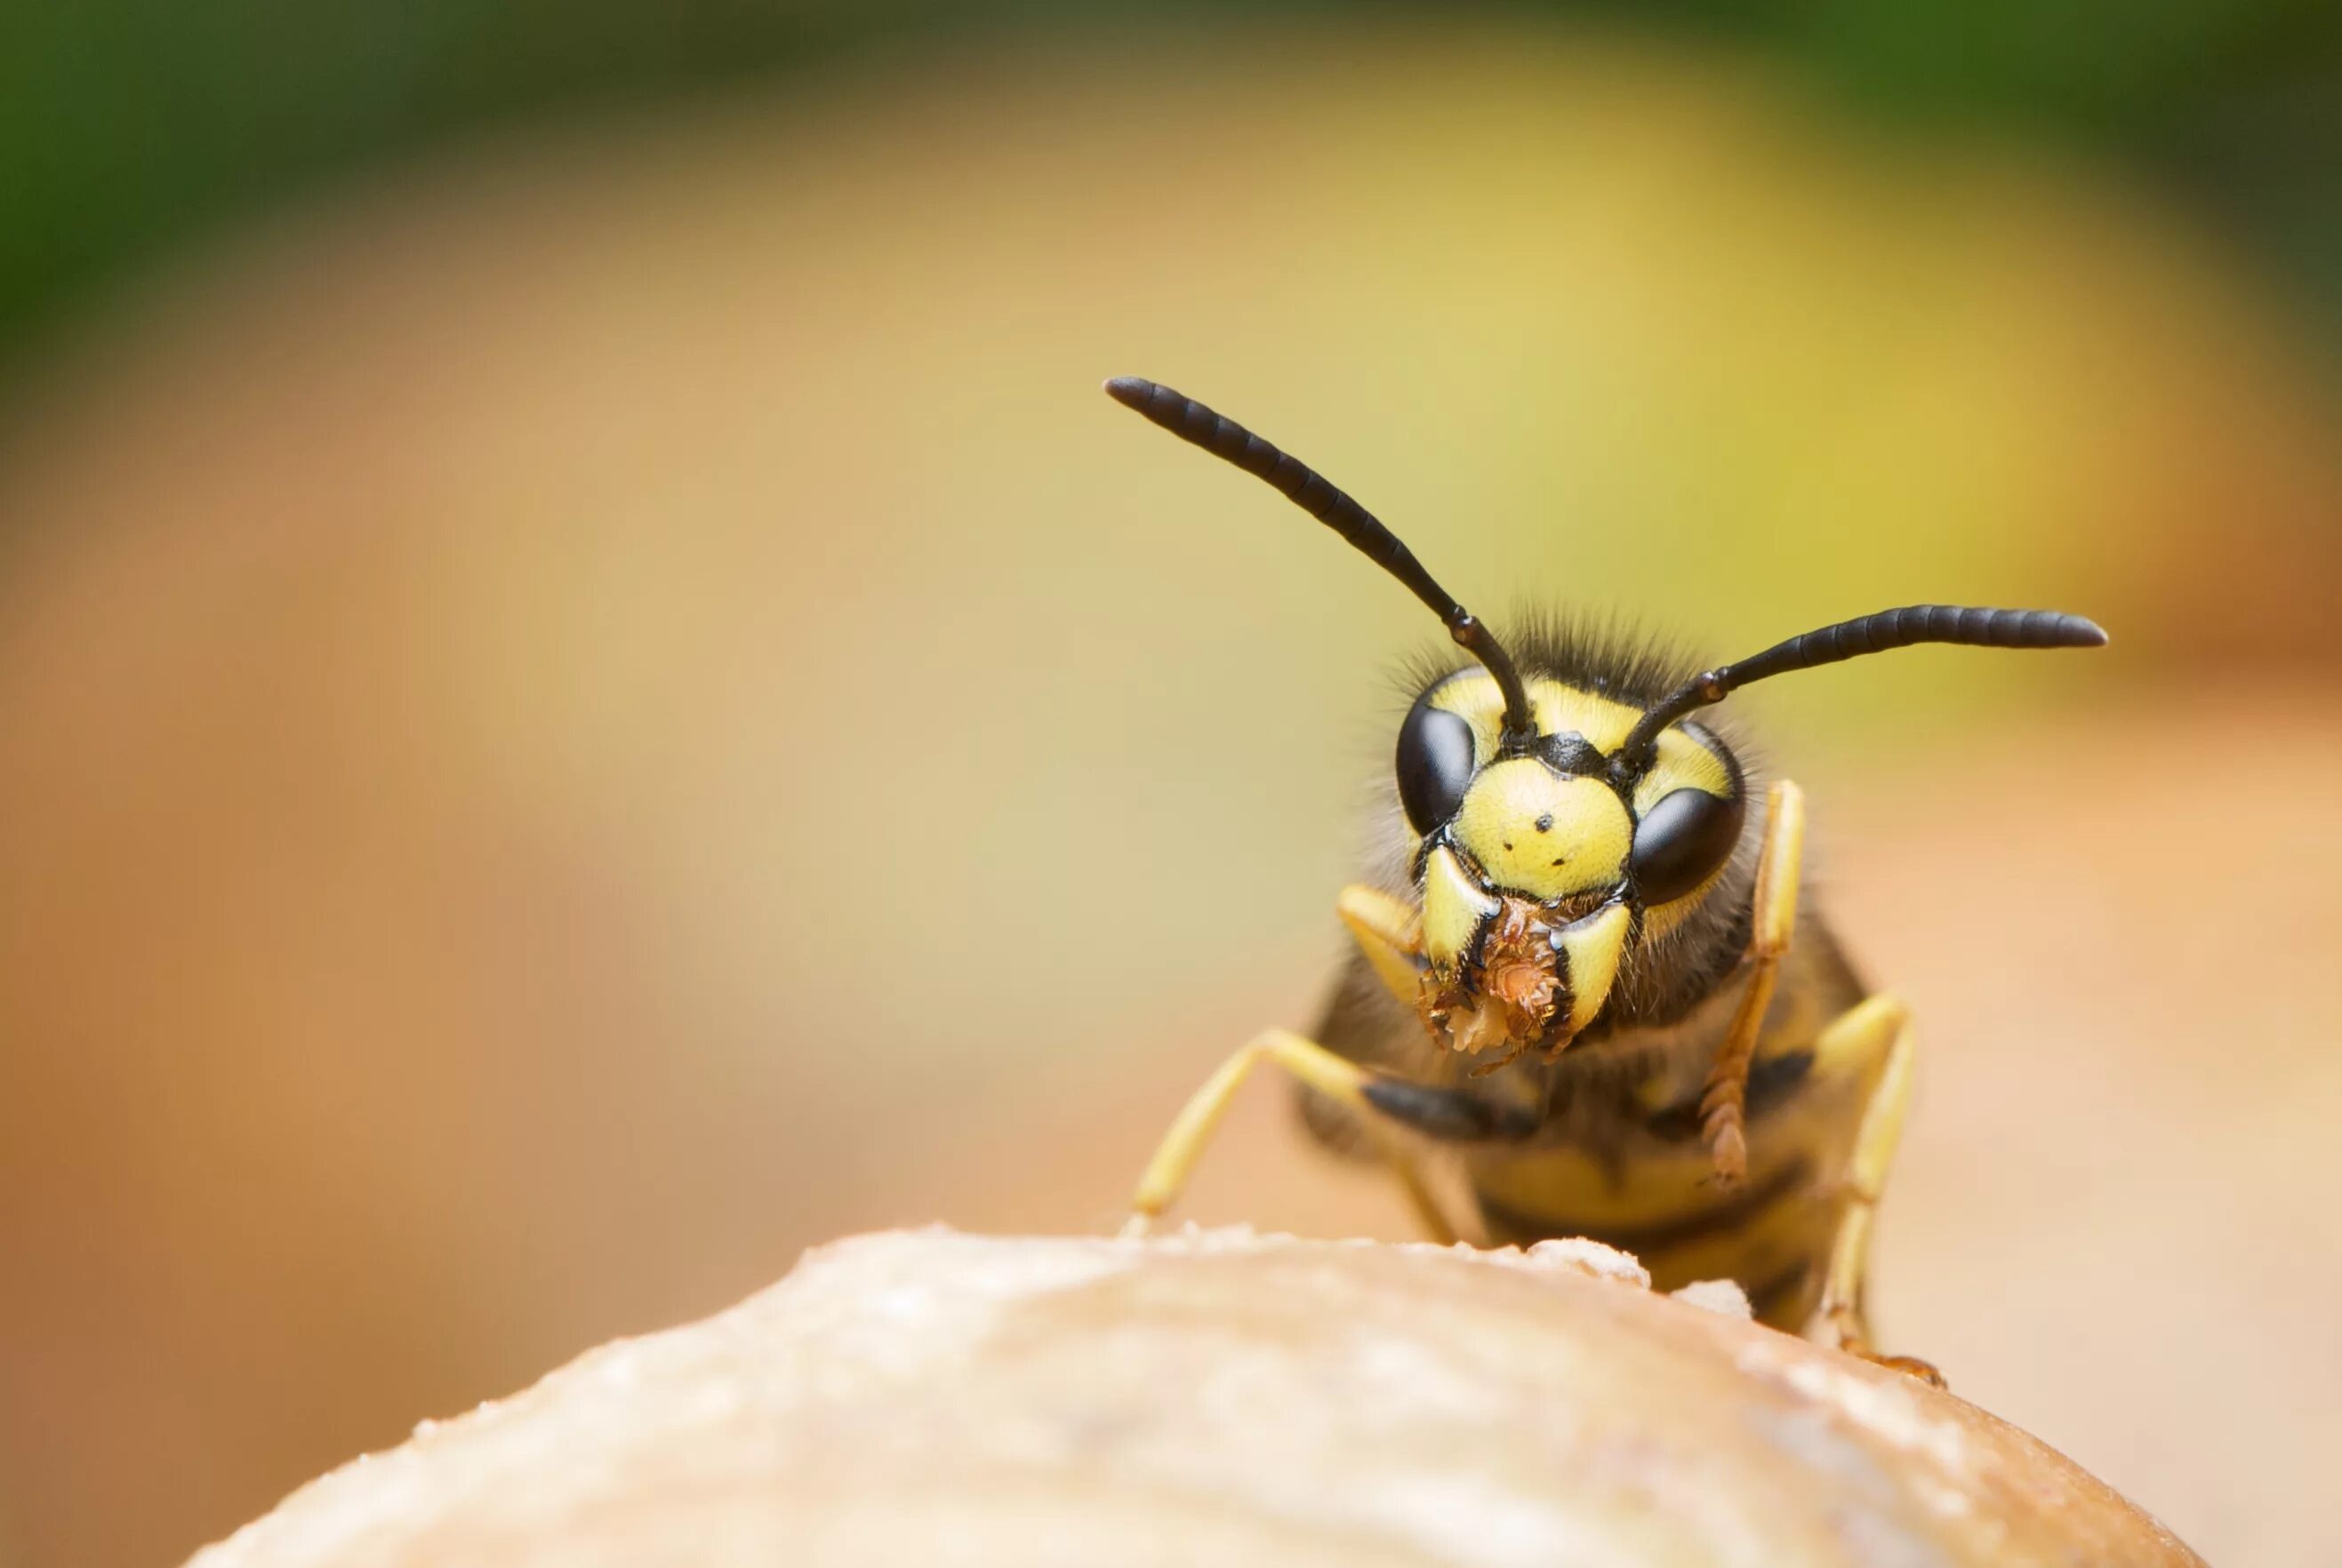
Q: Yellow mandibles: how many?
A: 2